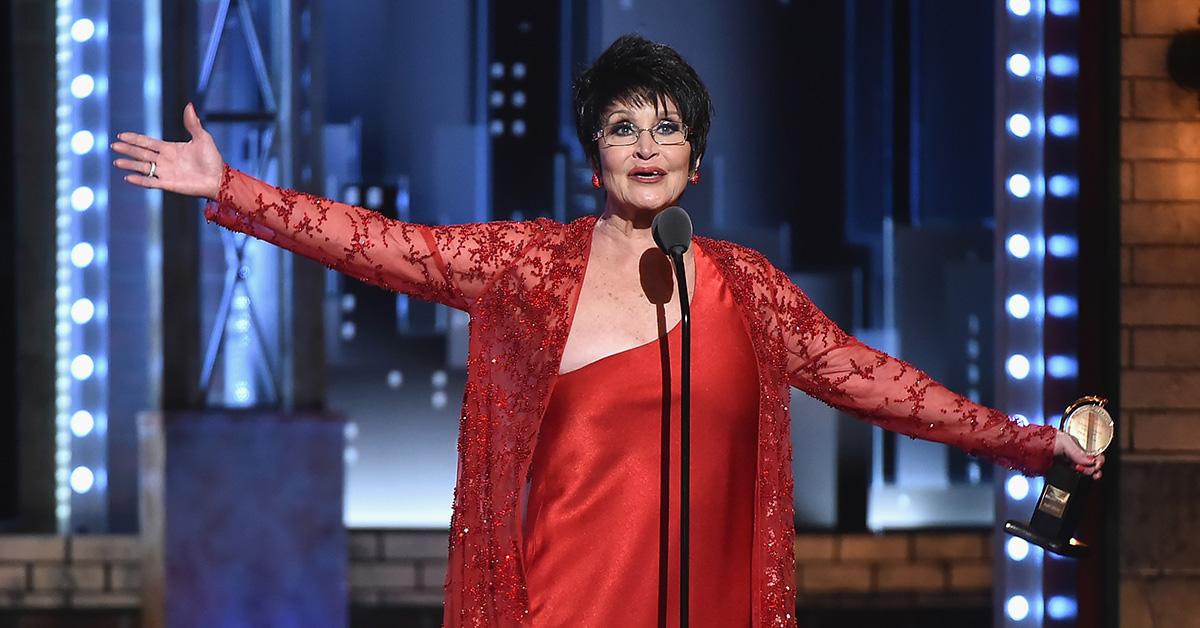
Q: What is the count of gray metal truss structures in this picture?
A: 1